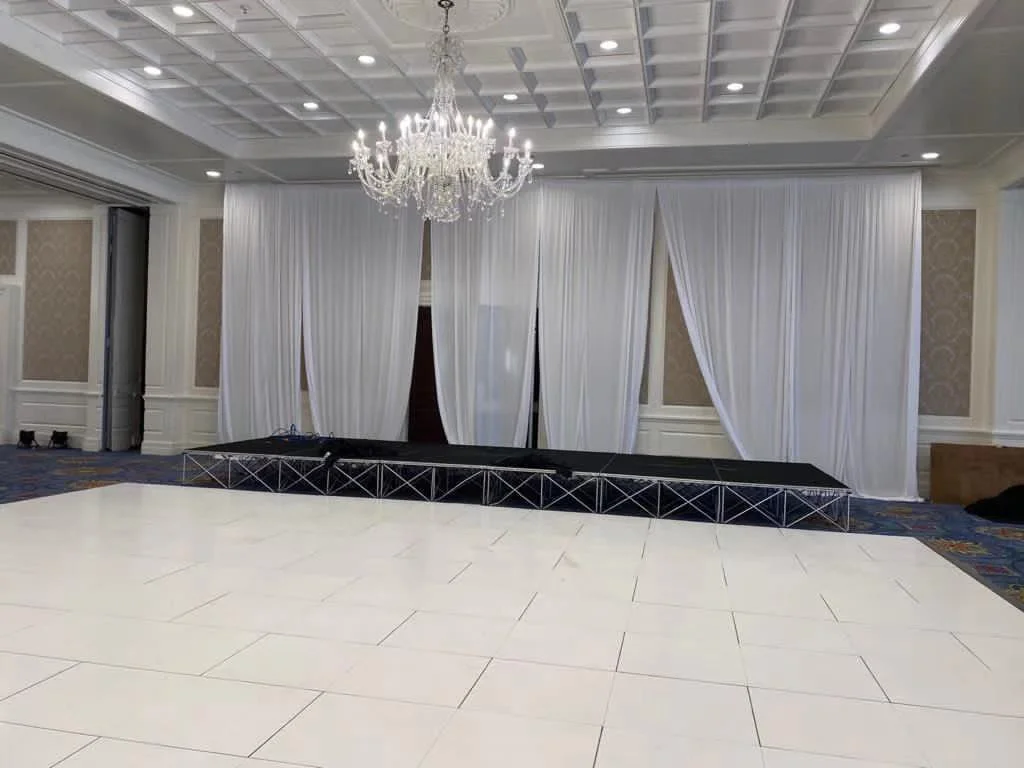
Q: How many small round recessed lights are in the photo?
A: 12